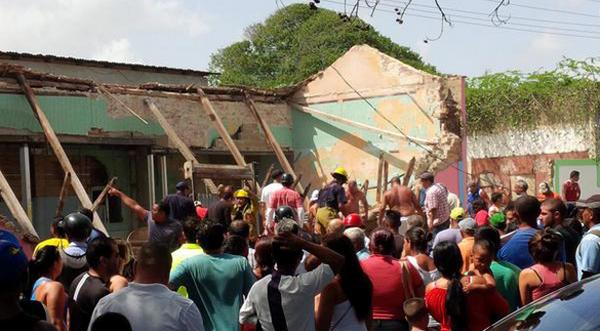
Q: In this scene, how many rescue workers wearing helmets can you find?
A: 2